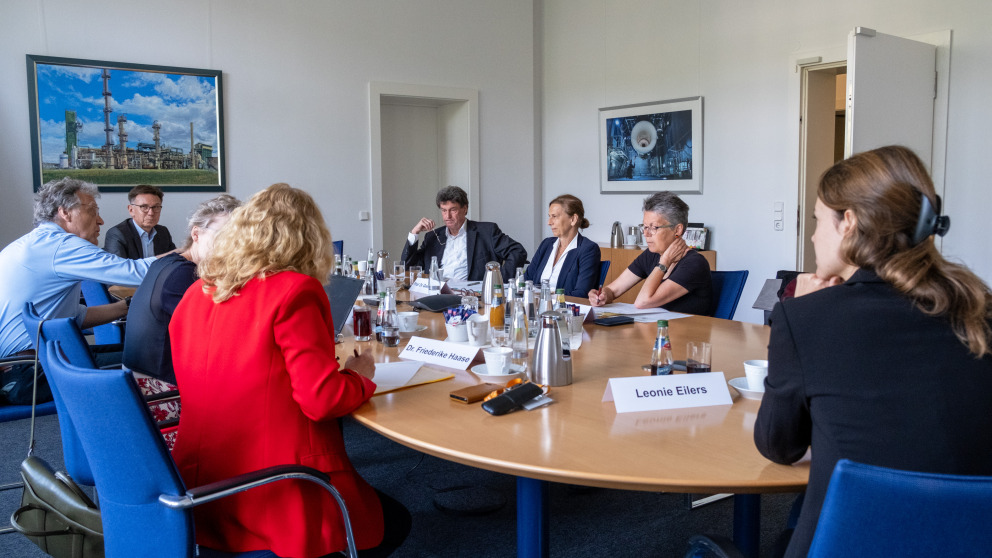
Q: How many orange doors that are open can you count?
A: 0